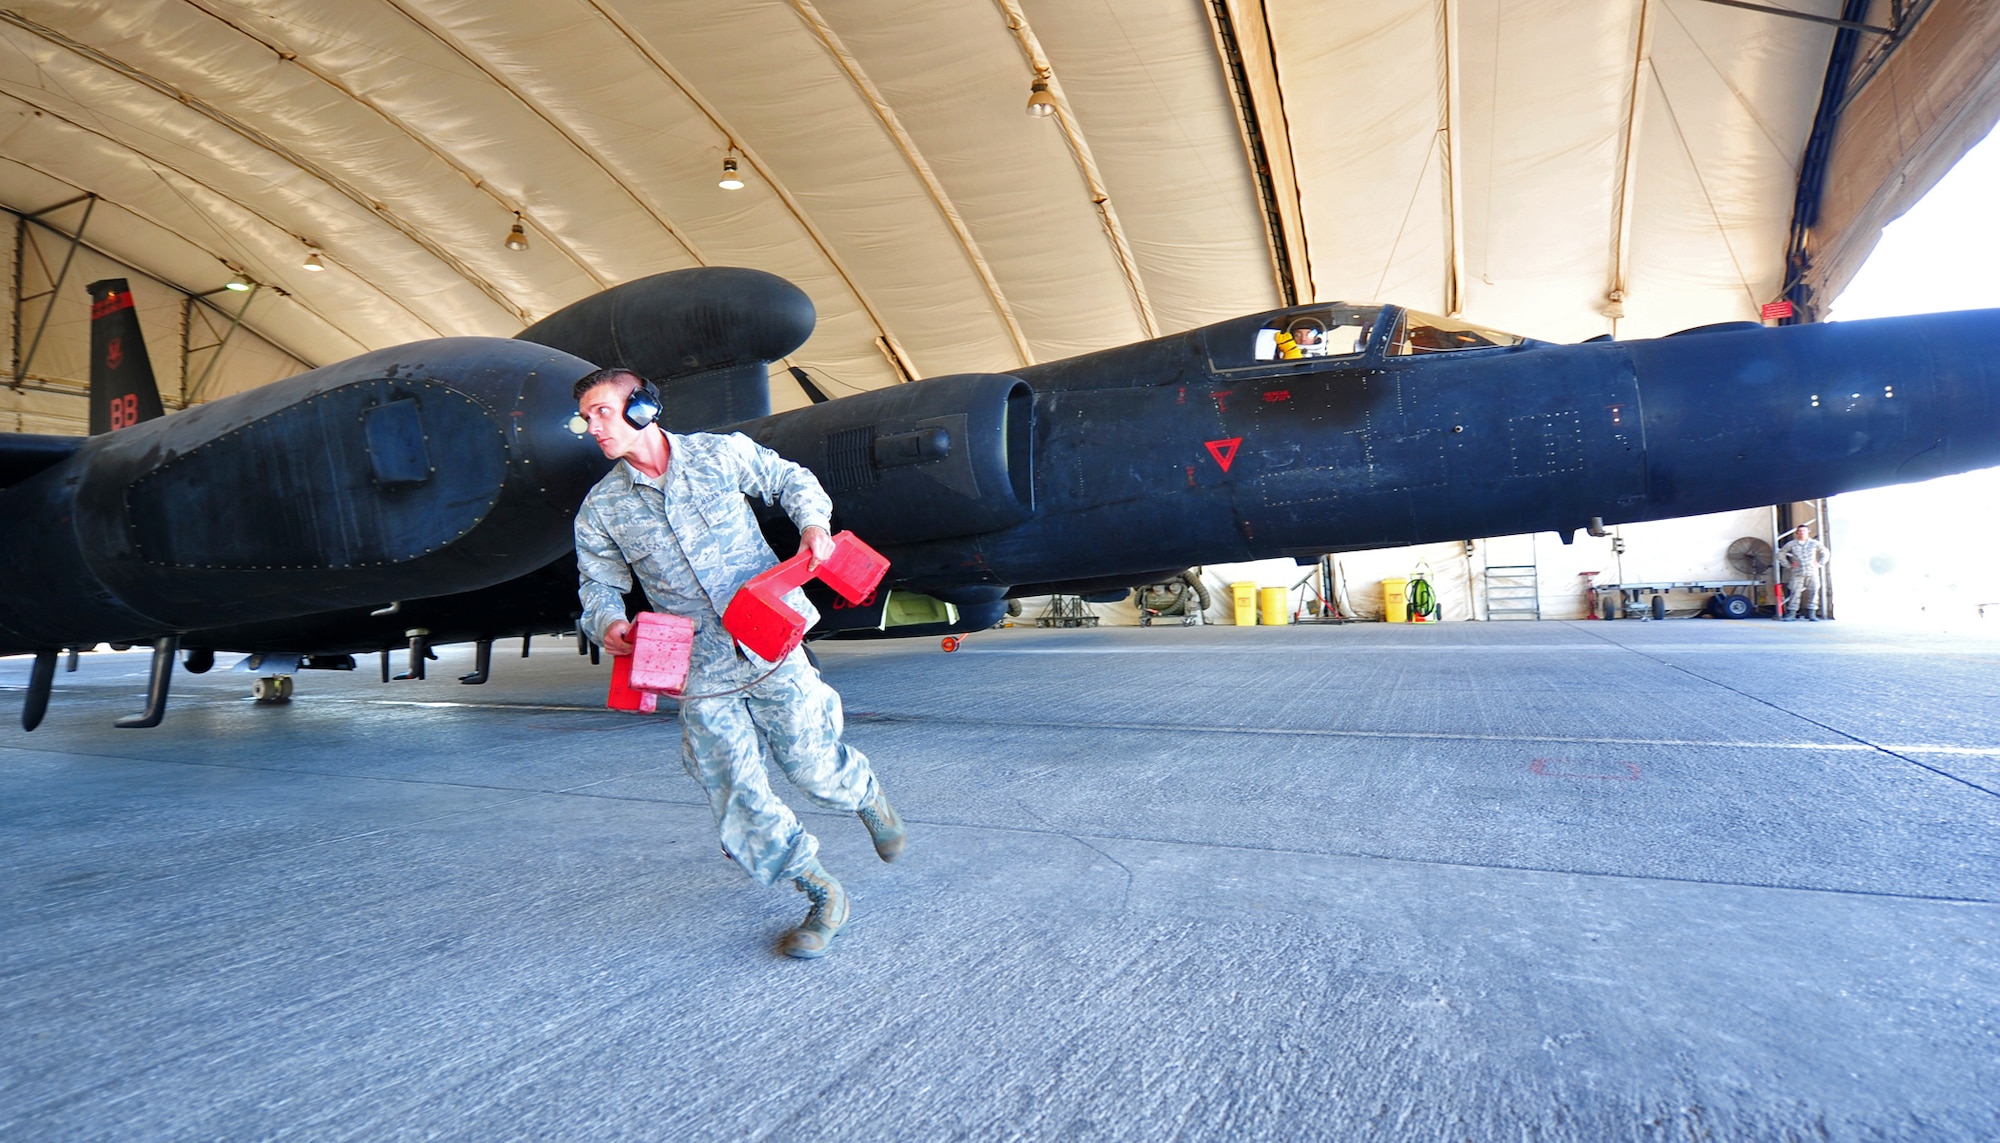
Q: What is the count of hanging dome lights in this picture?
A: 5